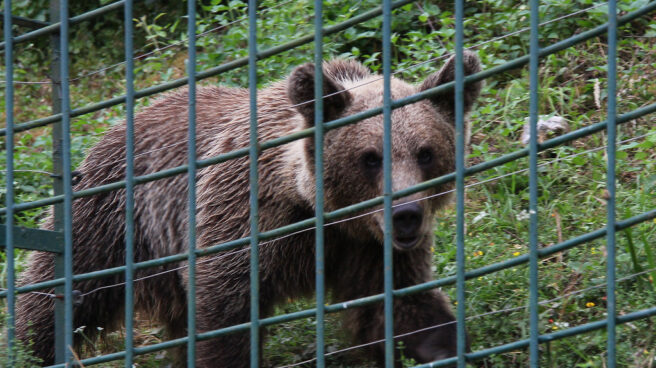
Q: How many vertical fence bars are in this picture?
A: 10